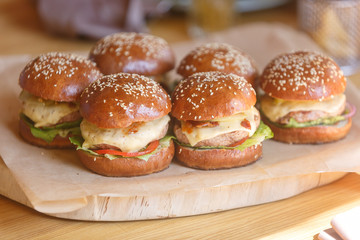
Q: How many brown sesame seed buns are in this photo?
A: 6